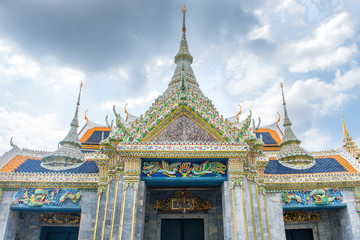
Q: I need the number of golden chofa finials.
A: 4